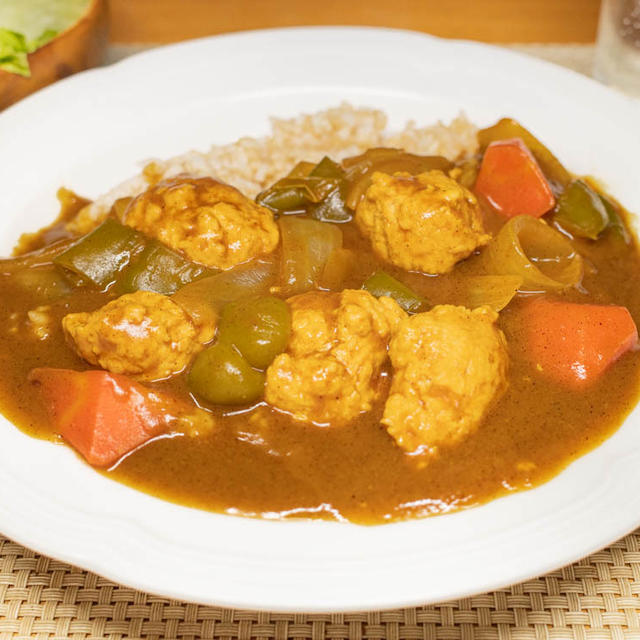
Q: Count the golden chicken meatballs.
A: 5